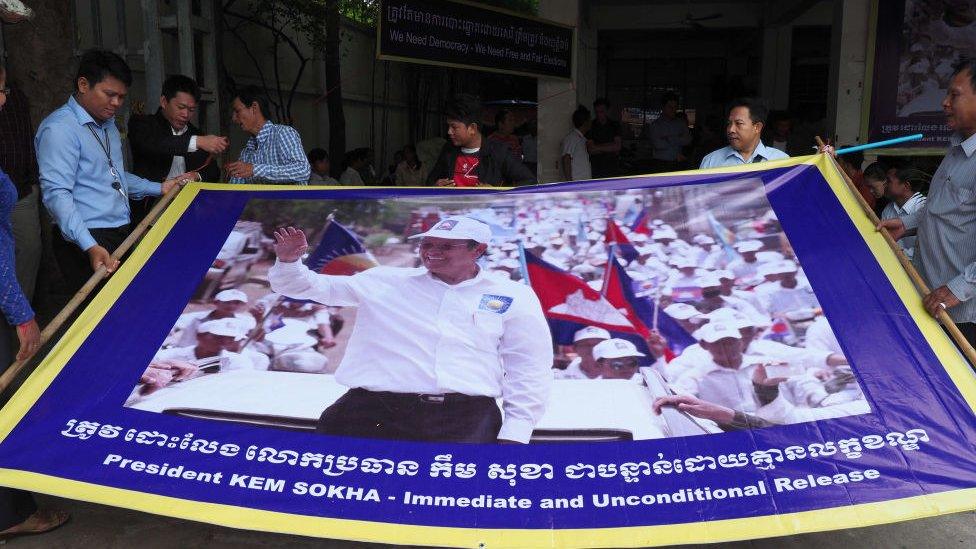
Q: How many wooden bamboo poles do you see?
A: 2